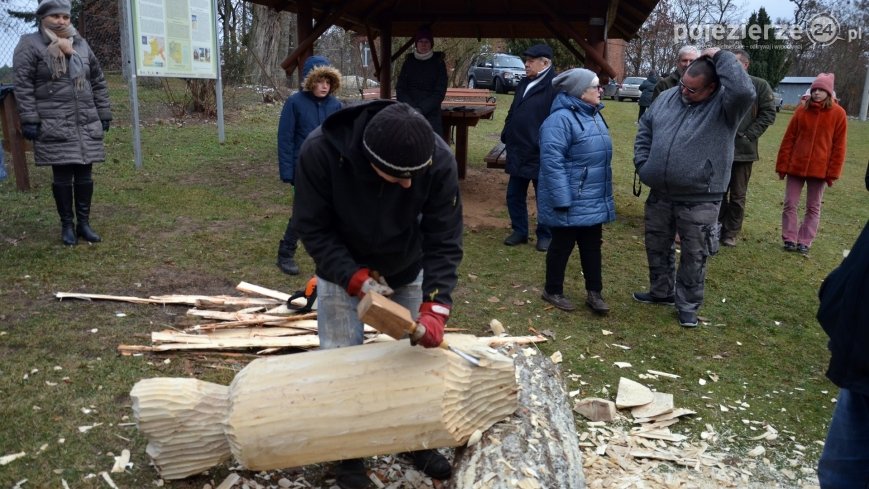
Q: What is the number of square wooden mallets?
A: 1